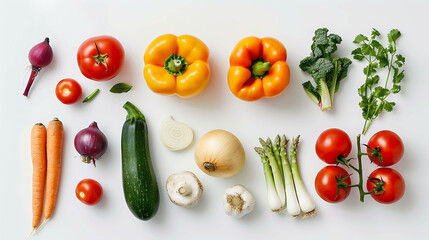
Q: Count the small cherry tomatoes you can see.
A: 2